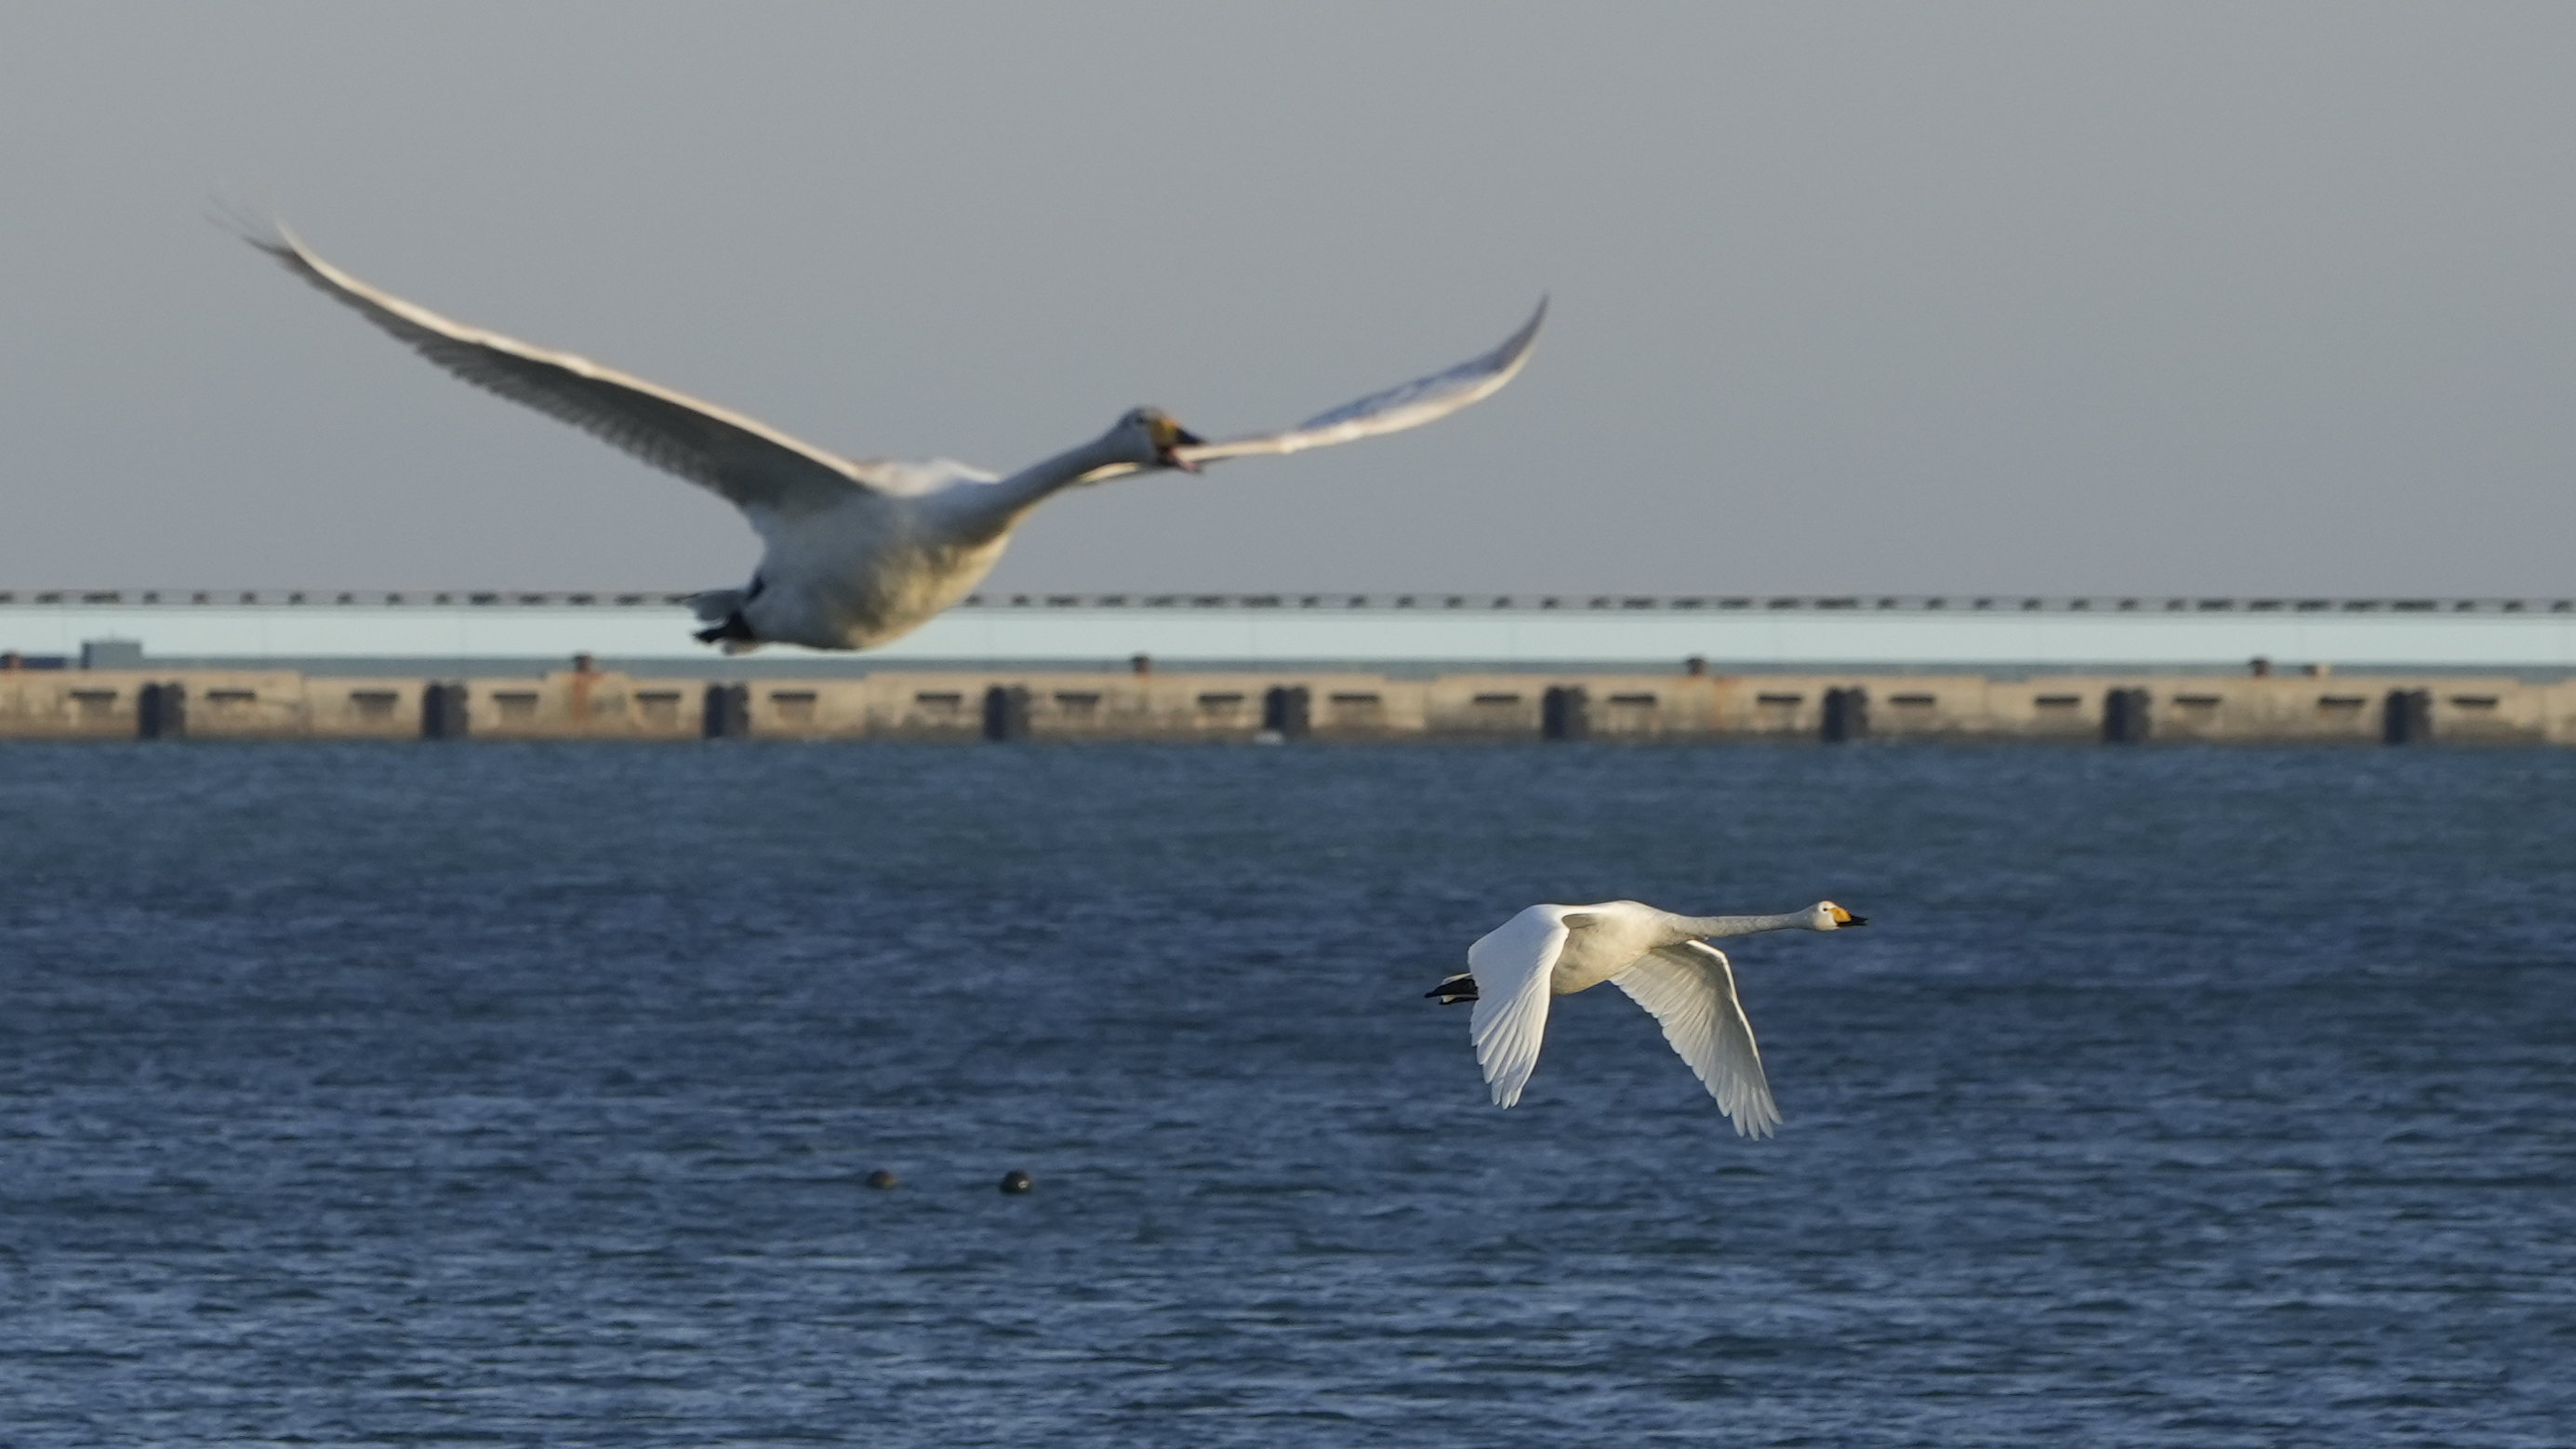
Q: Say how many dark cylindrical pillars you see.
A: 9